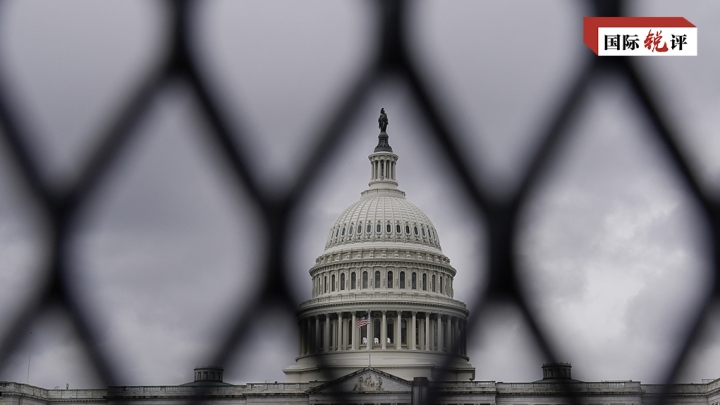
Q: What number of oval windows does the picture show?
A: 14